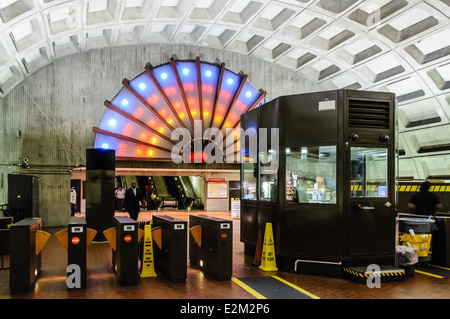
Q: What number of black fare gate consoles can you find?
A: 5